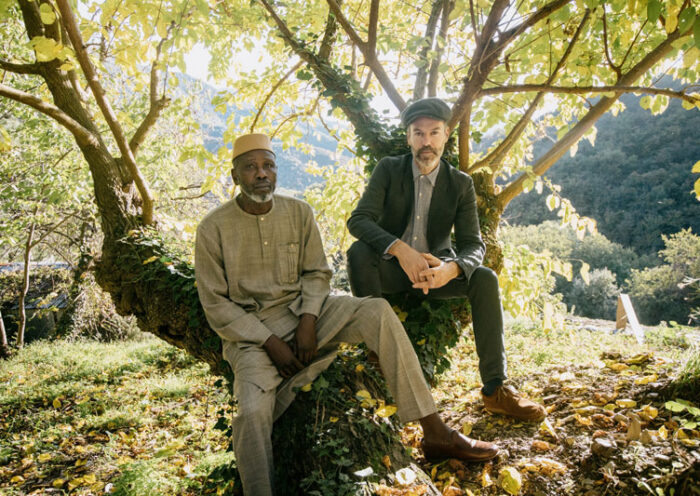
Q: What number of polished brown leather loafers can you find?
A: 1